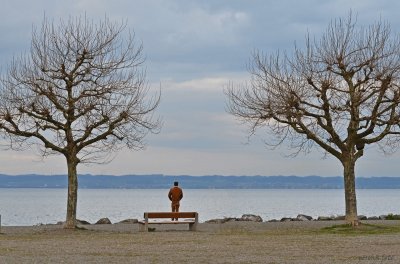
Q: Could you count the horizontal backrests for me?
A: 1